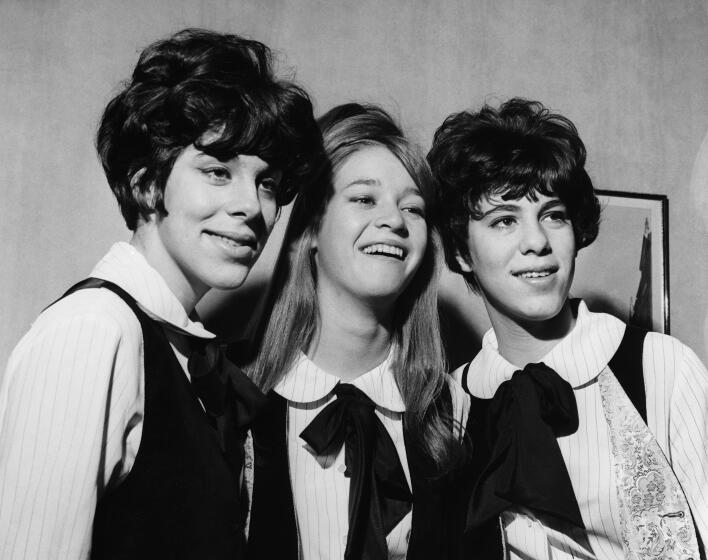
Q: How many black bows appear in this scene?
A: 3